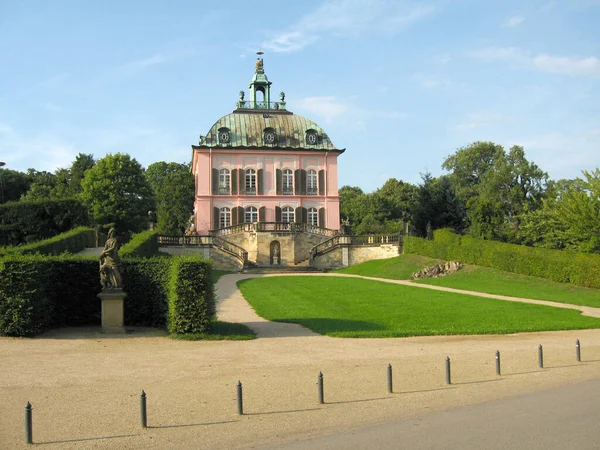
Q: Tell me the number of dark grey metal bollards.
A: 9